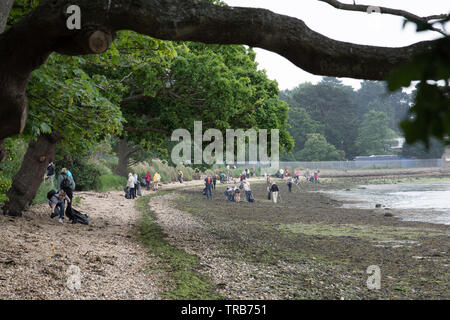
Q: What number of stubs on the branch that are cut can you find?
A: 1